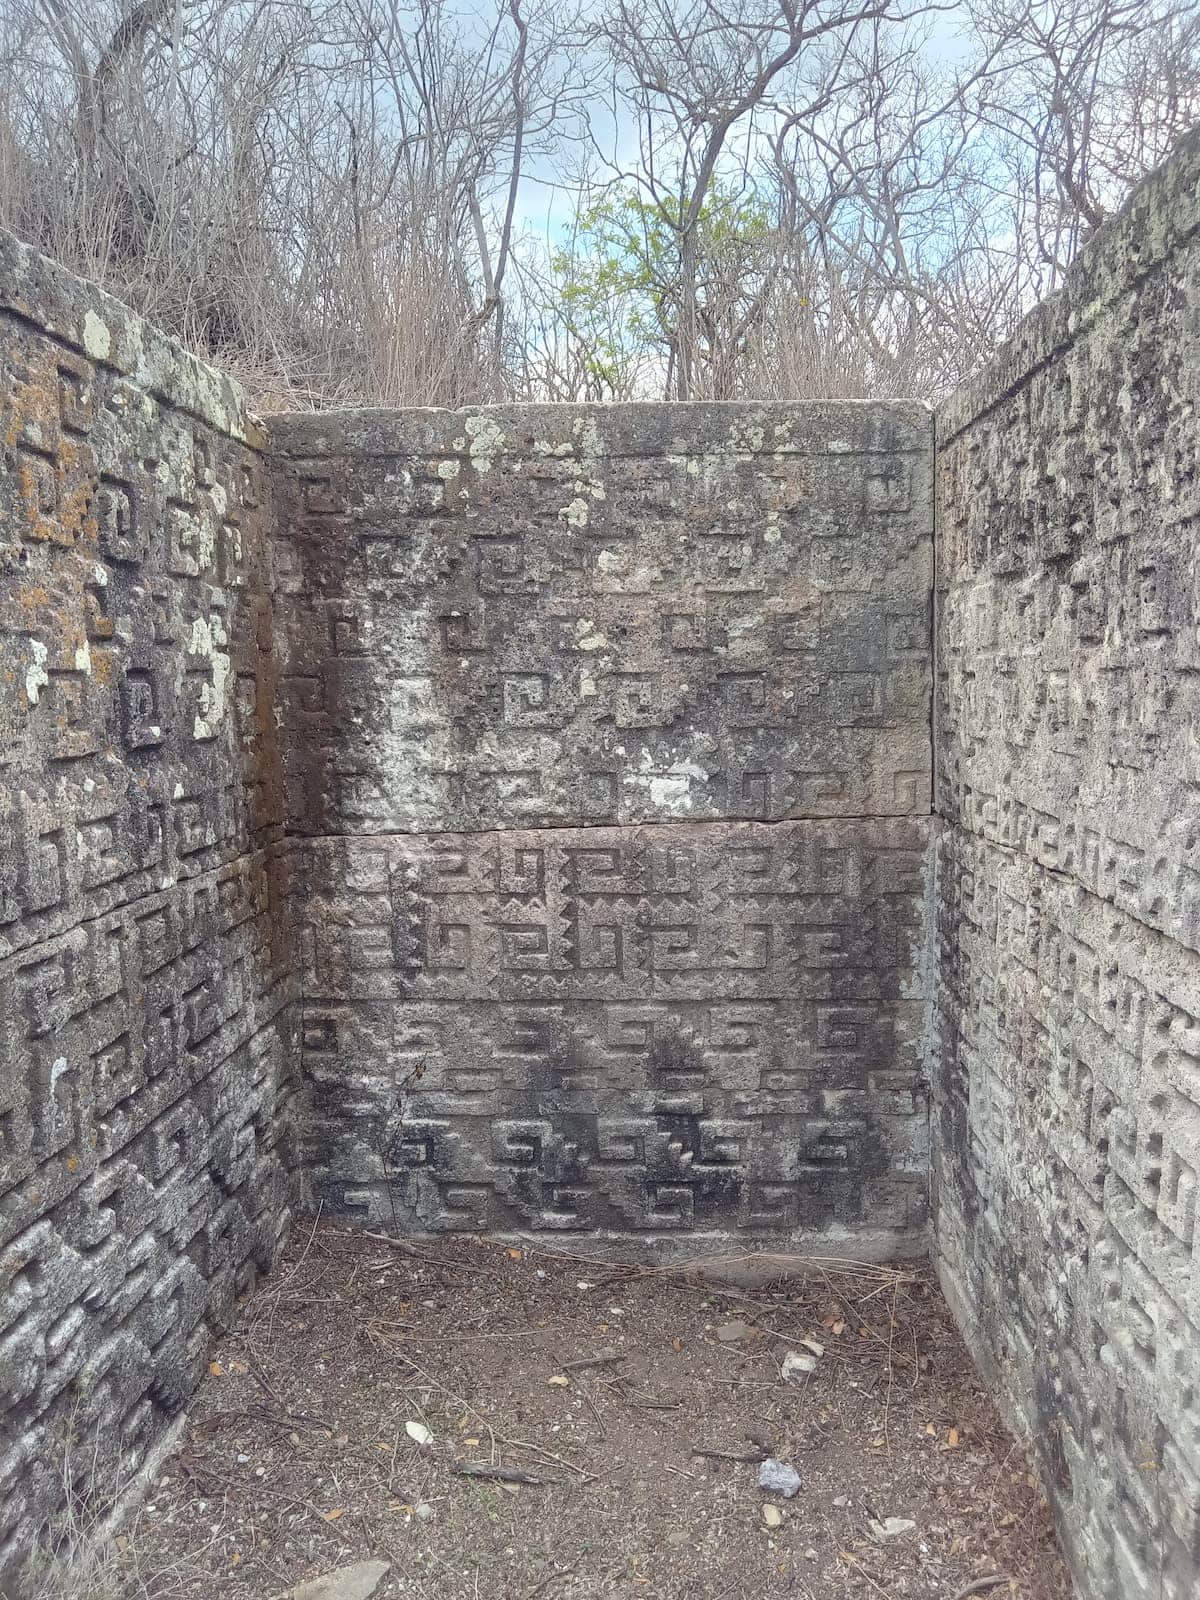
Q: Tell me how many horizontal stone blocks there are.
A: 6